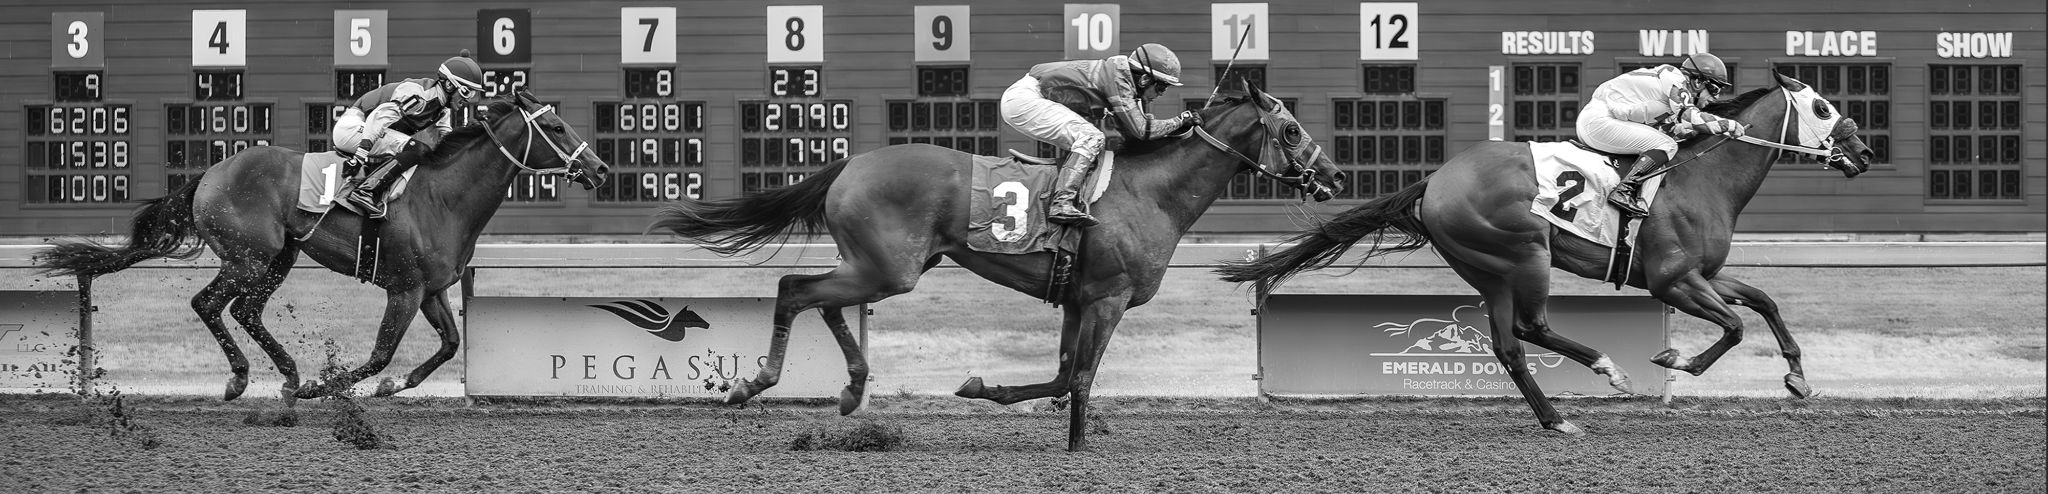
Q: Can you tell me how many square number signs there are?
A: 10